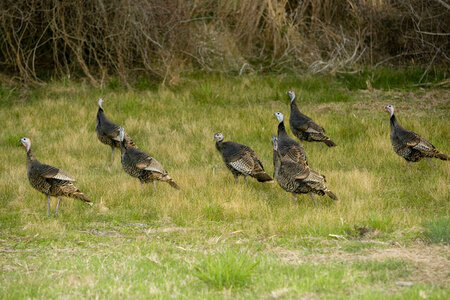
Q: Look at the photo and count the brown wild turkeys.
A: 8